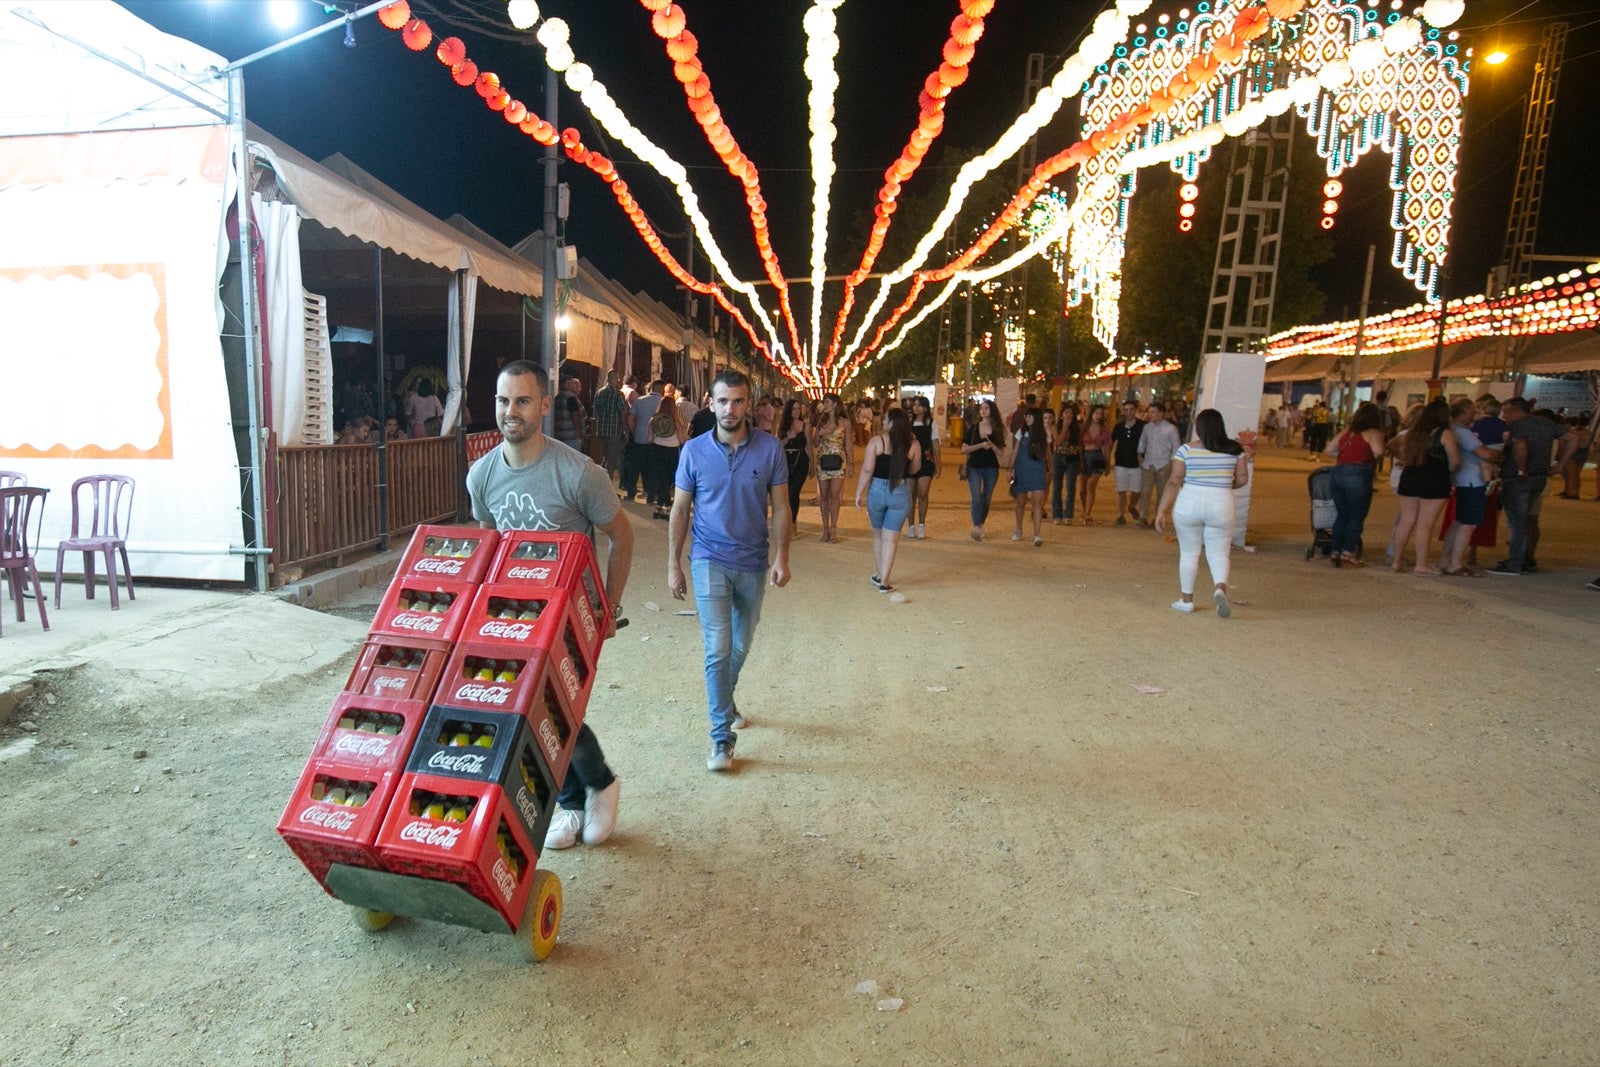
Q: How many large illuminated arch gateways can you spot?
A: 1